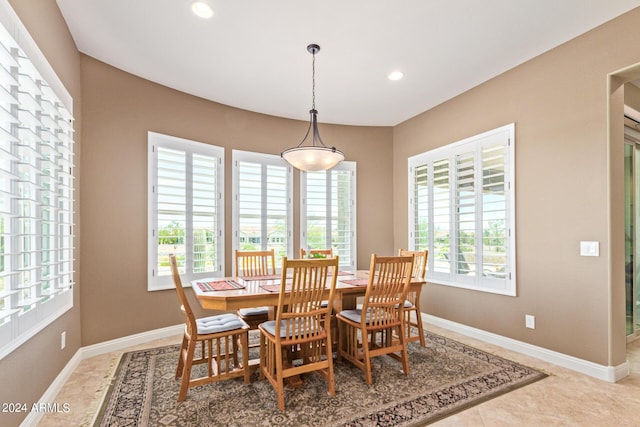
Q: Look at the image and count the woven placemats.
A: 6